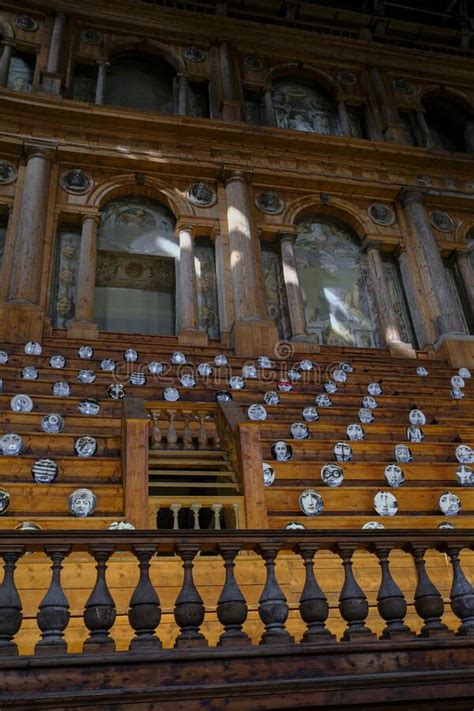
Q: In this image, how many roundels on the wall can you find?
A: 12